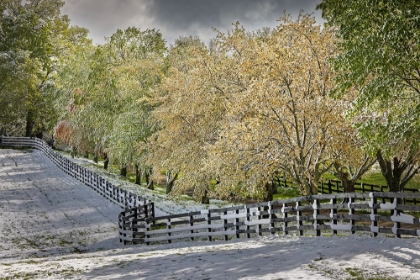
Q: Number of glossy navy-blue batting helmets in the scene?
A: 0